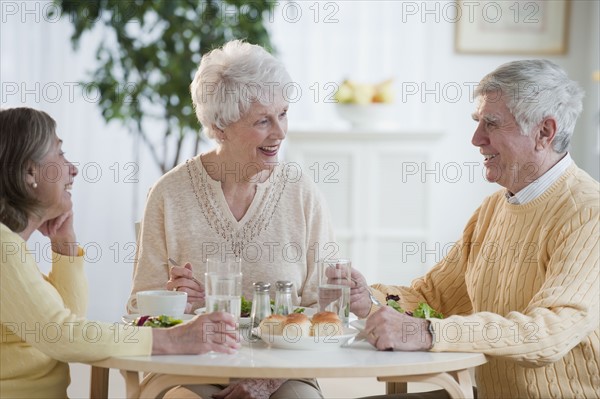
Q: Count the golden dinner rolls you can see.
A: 3